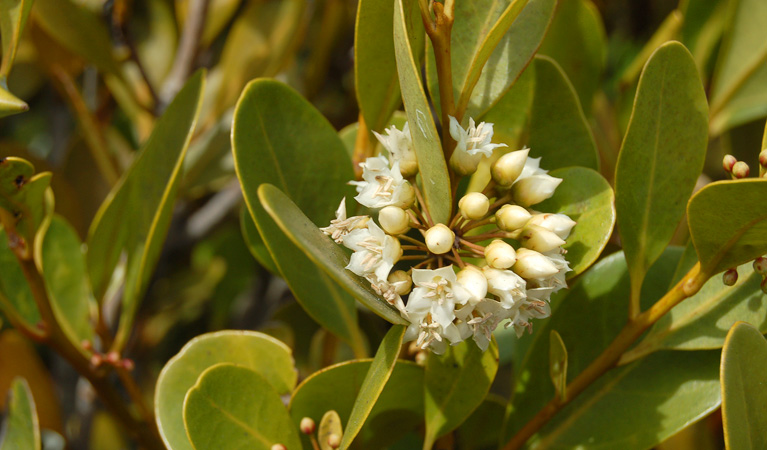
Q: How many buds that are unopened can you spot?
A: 11